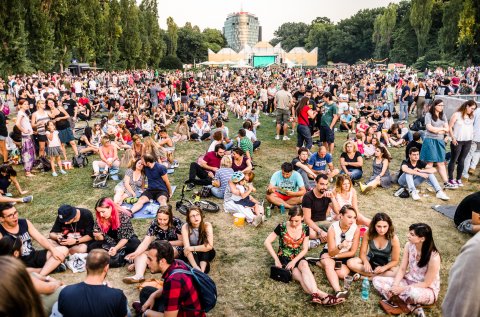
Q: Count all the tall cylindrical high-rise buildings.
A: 1